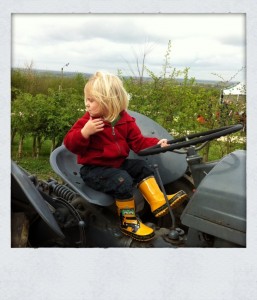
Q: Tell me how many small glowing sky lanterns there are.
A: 0